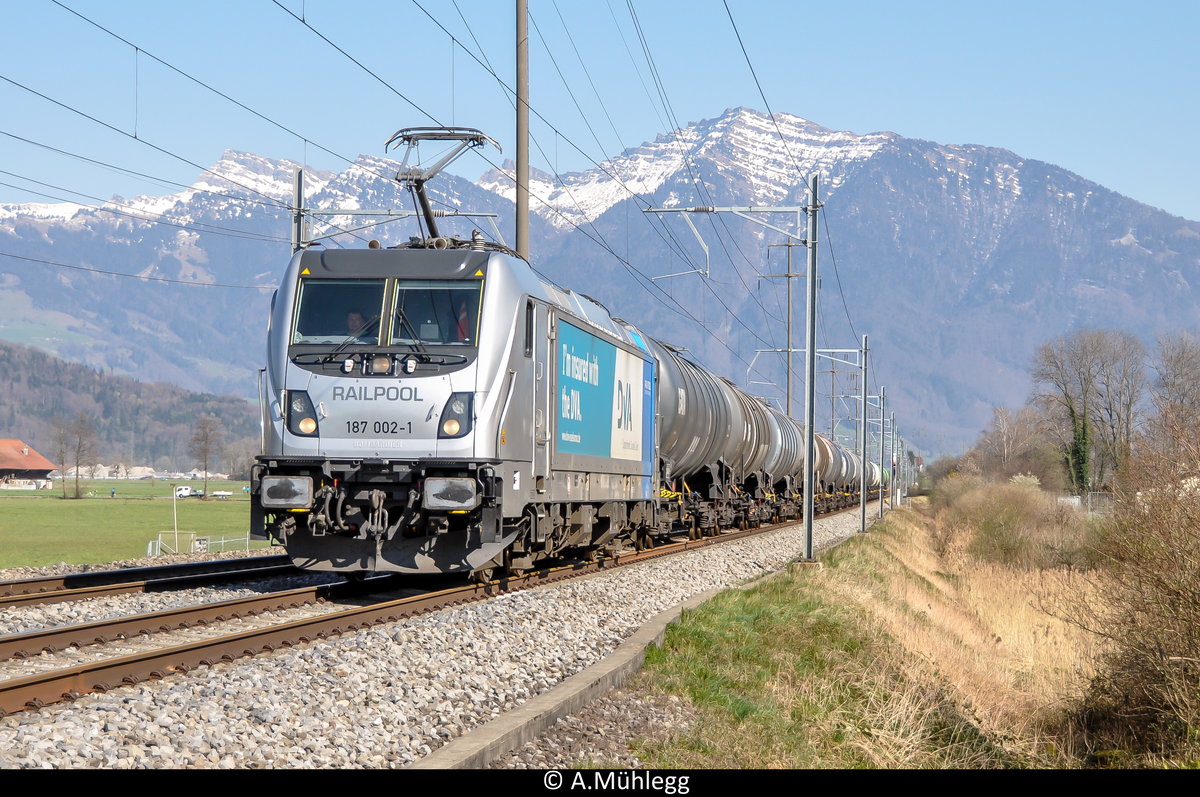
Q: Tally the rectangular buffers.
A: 2